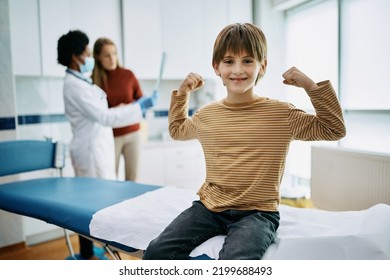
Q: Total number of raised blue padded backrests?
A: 1